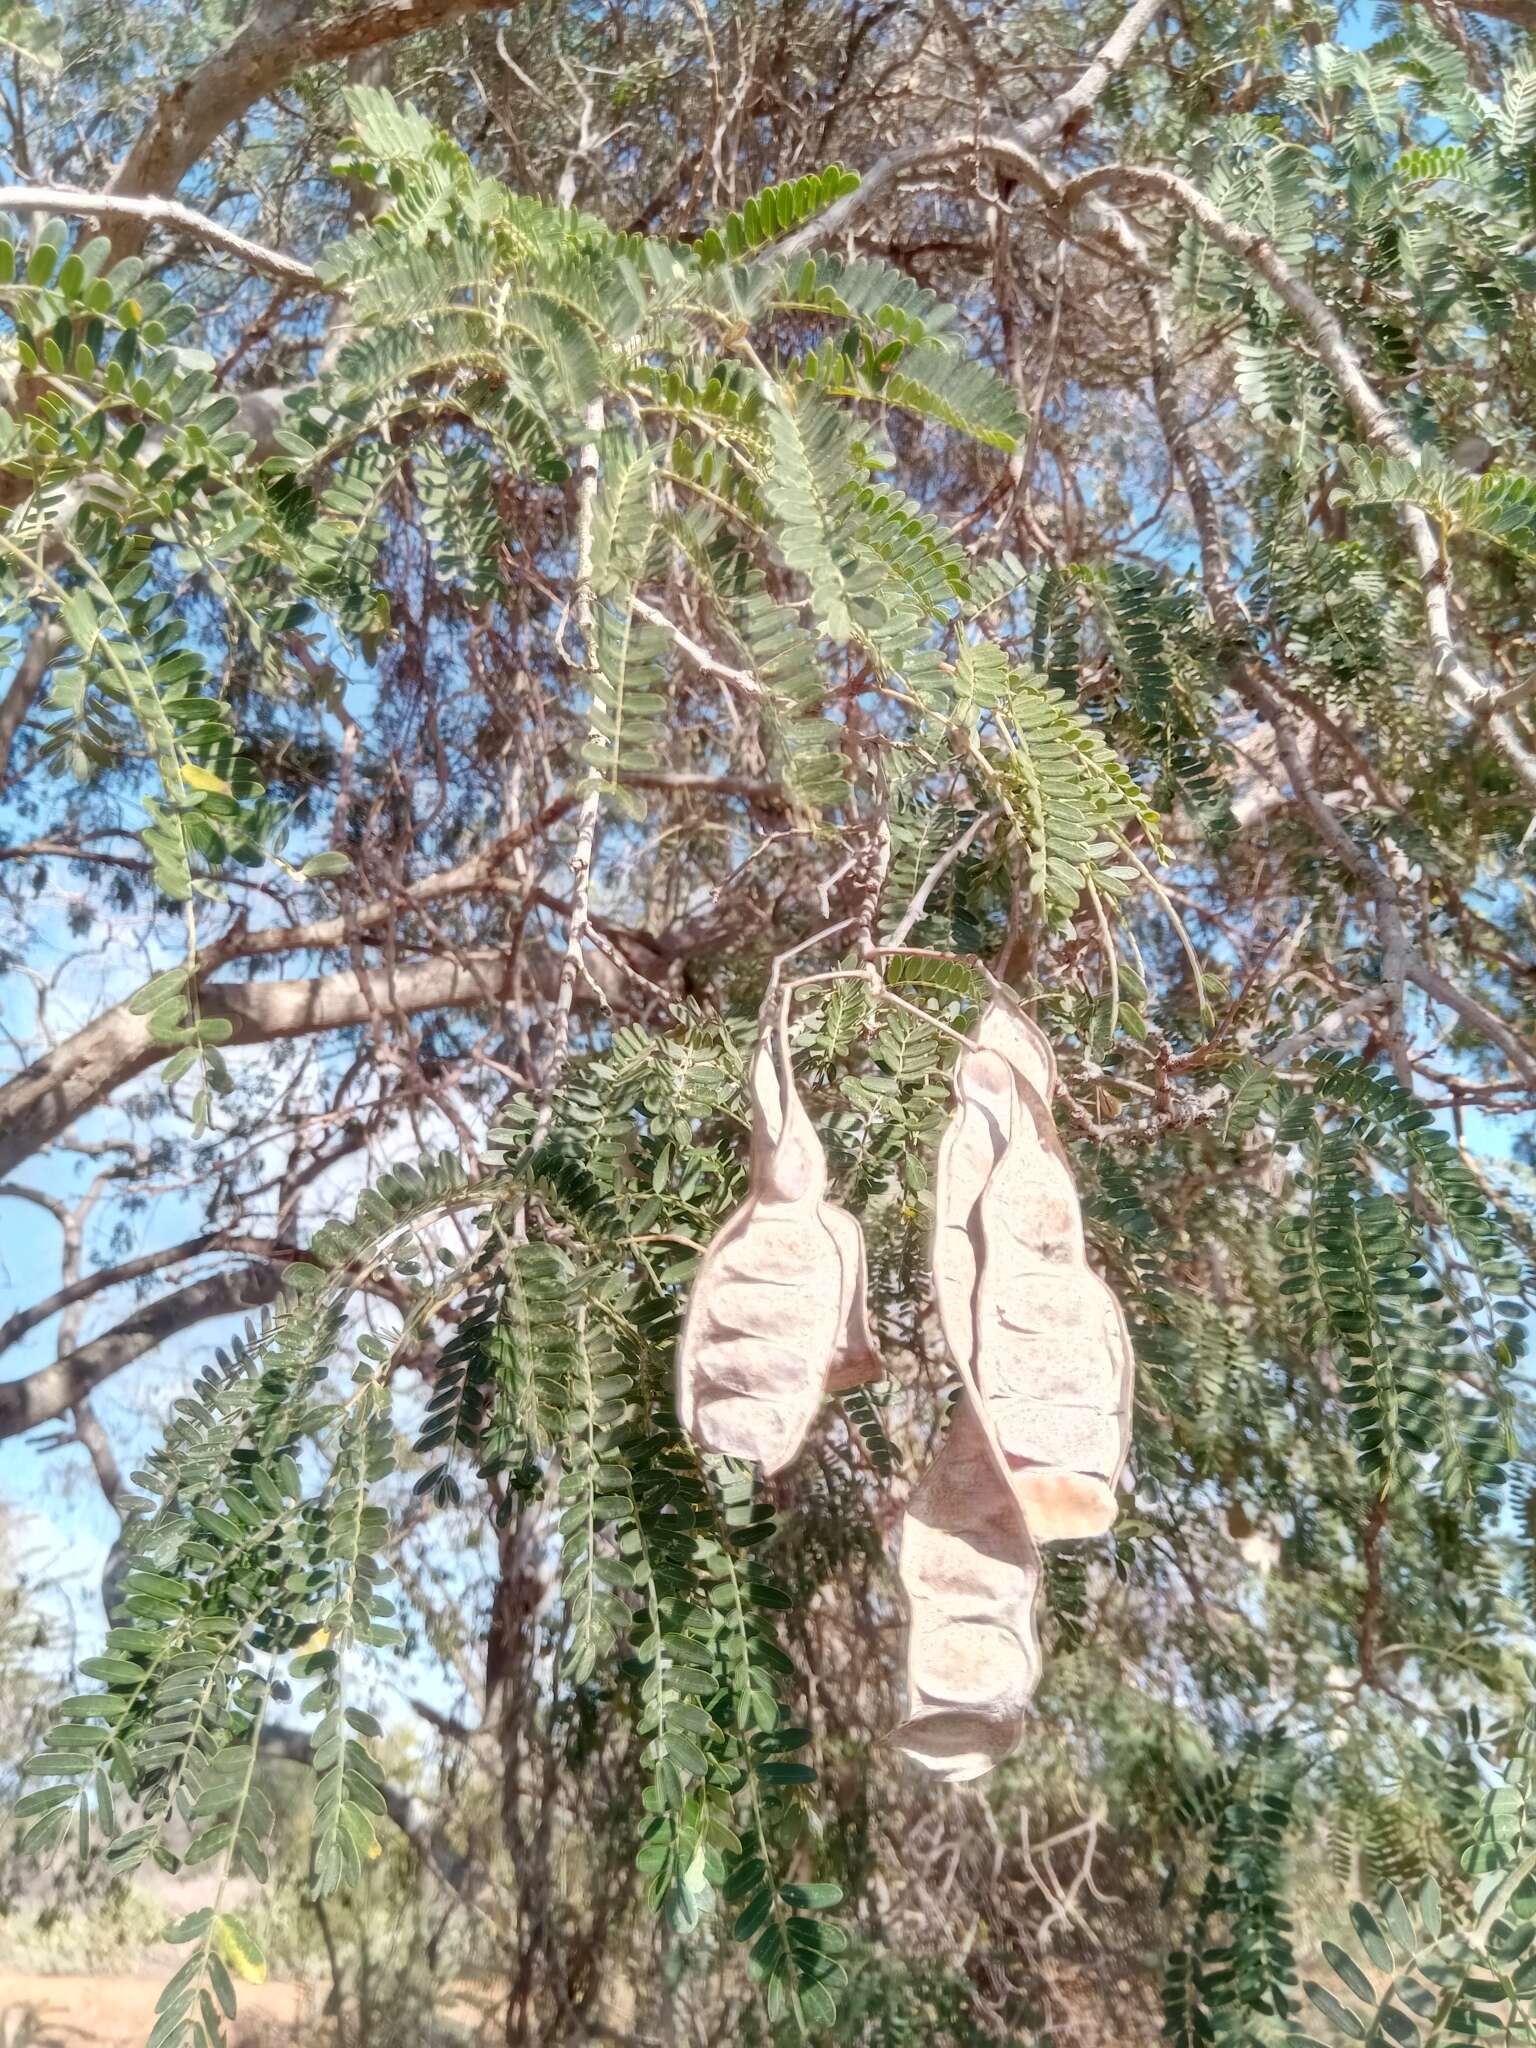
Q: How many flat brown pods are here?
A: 4